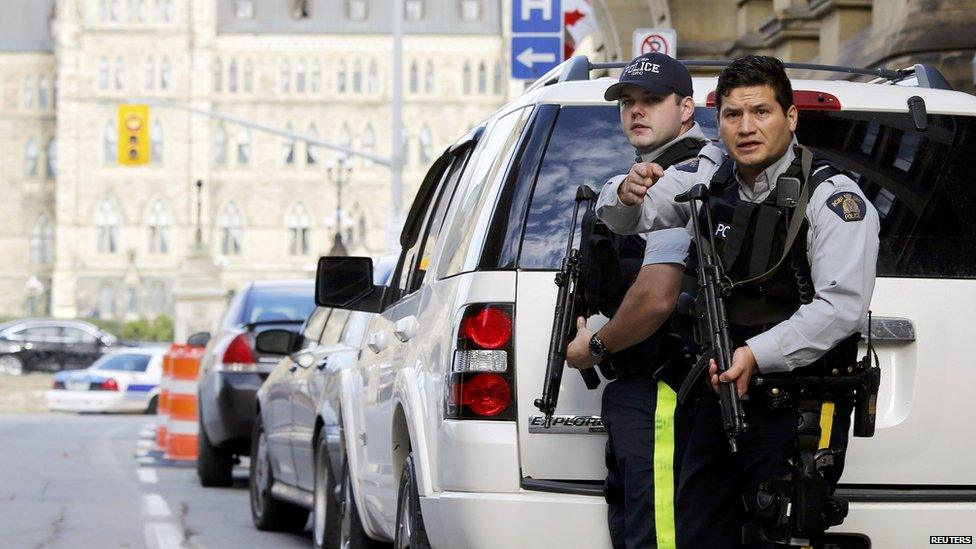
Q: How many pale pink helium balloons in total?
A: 0